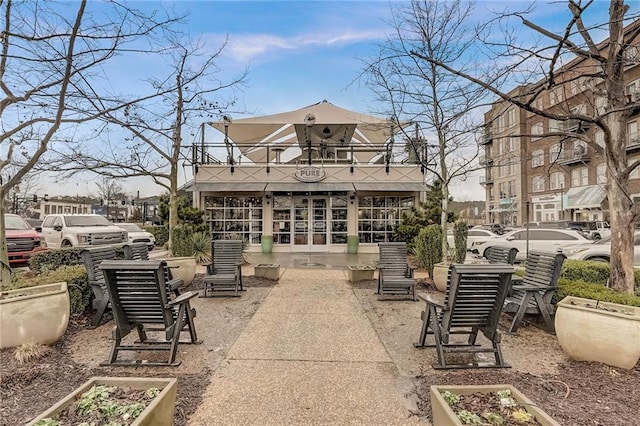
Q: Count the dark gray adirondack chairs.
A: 8